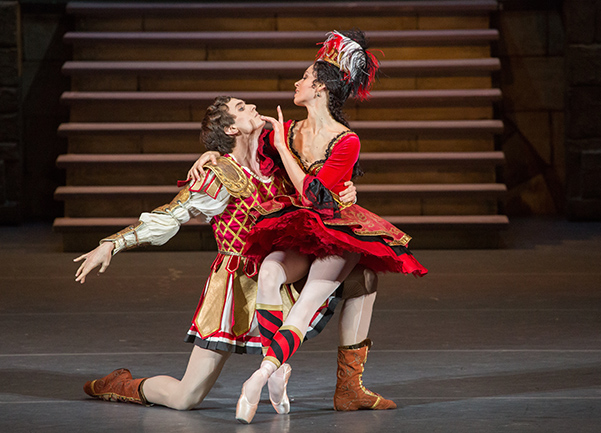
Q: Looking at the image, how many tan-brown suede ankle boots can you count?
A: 2